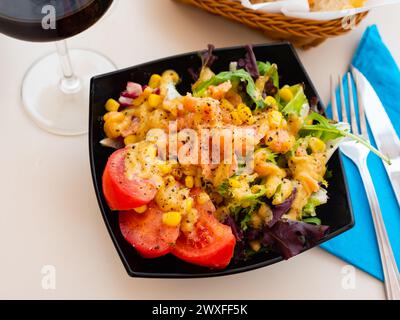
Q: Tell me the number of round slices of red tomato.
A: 3